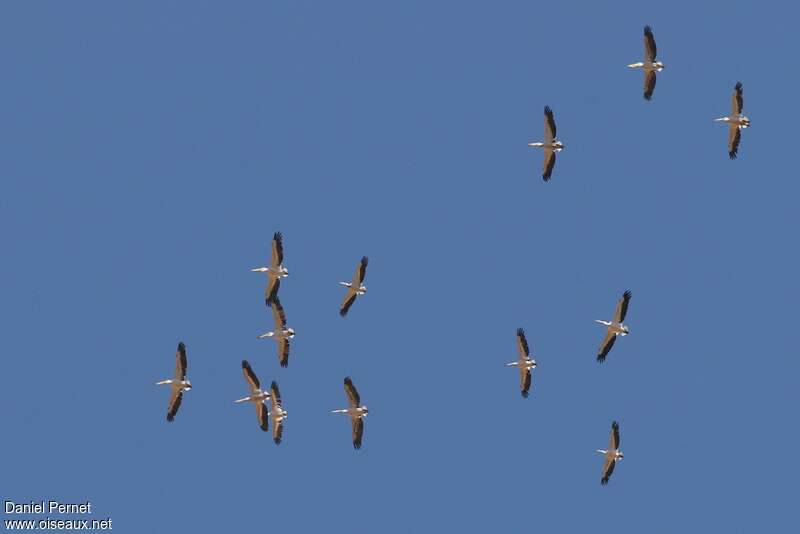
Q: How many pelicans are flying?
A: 13